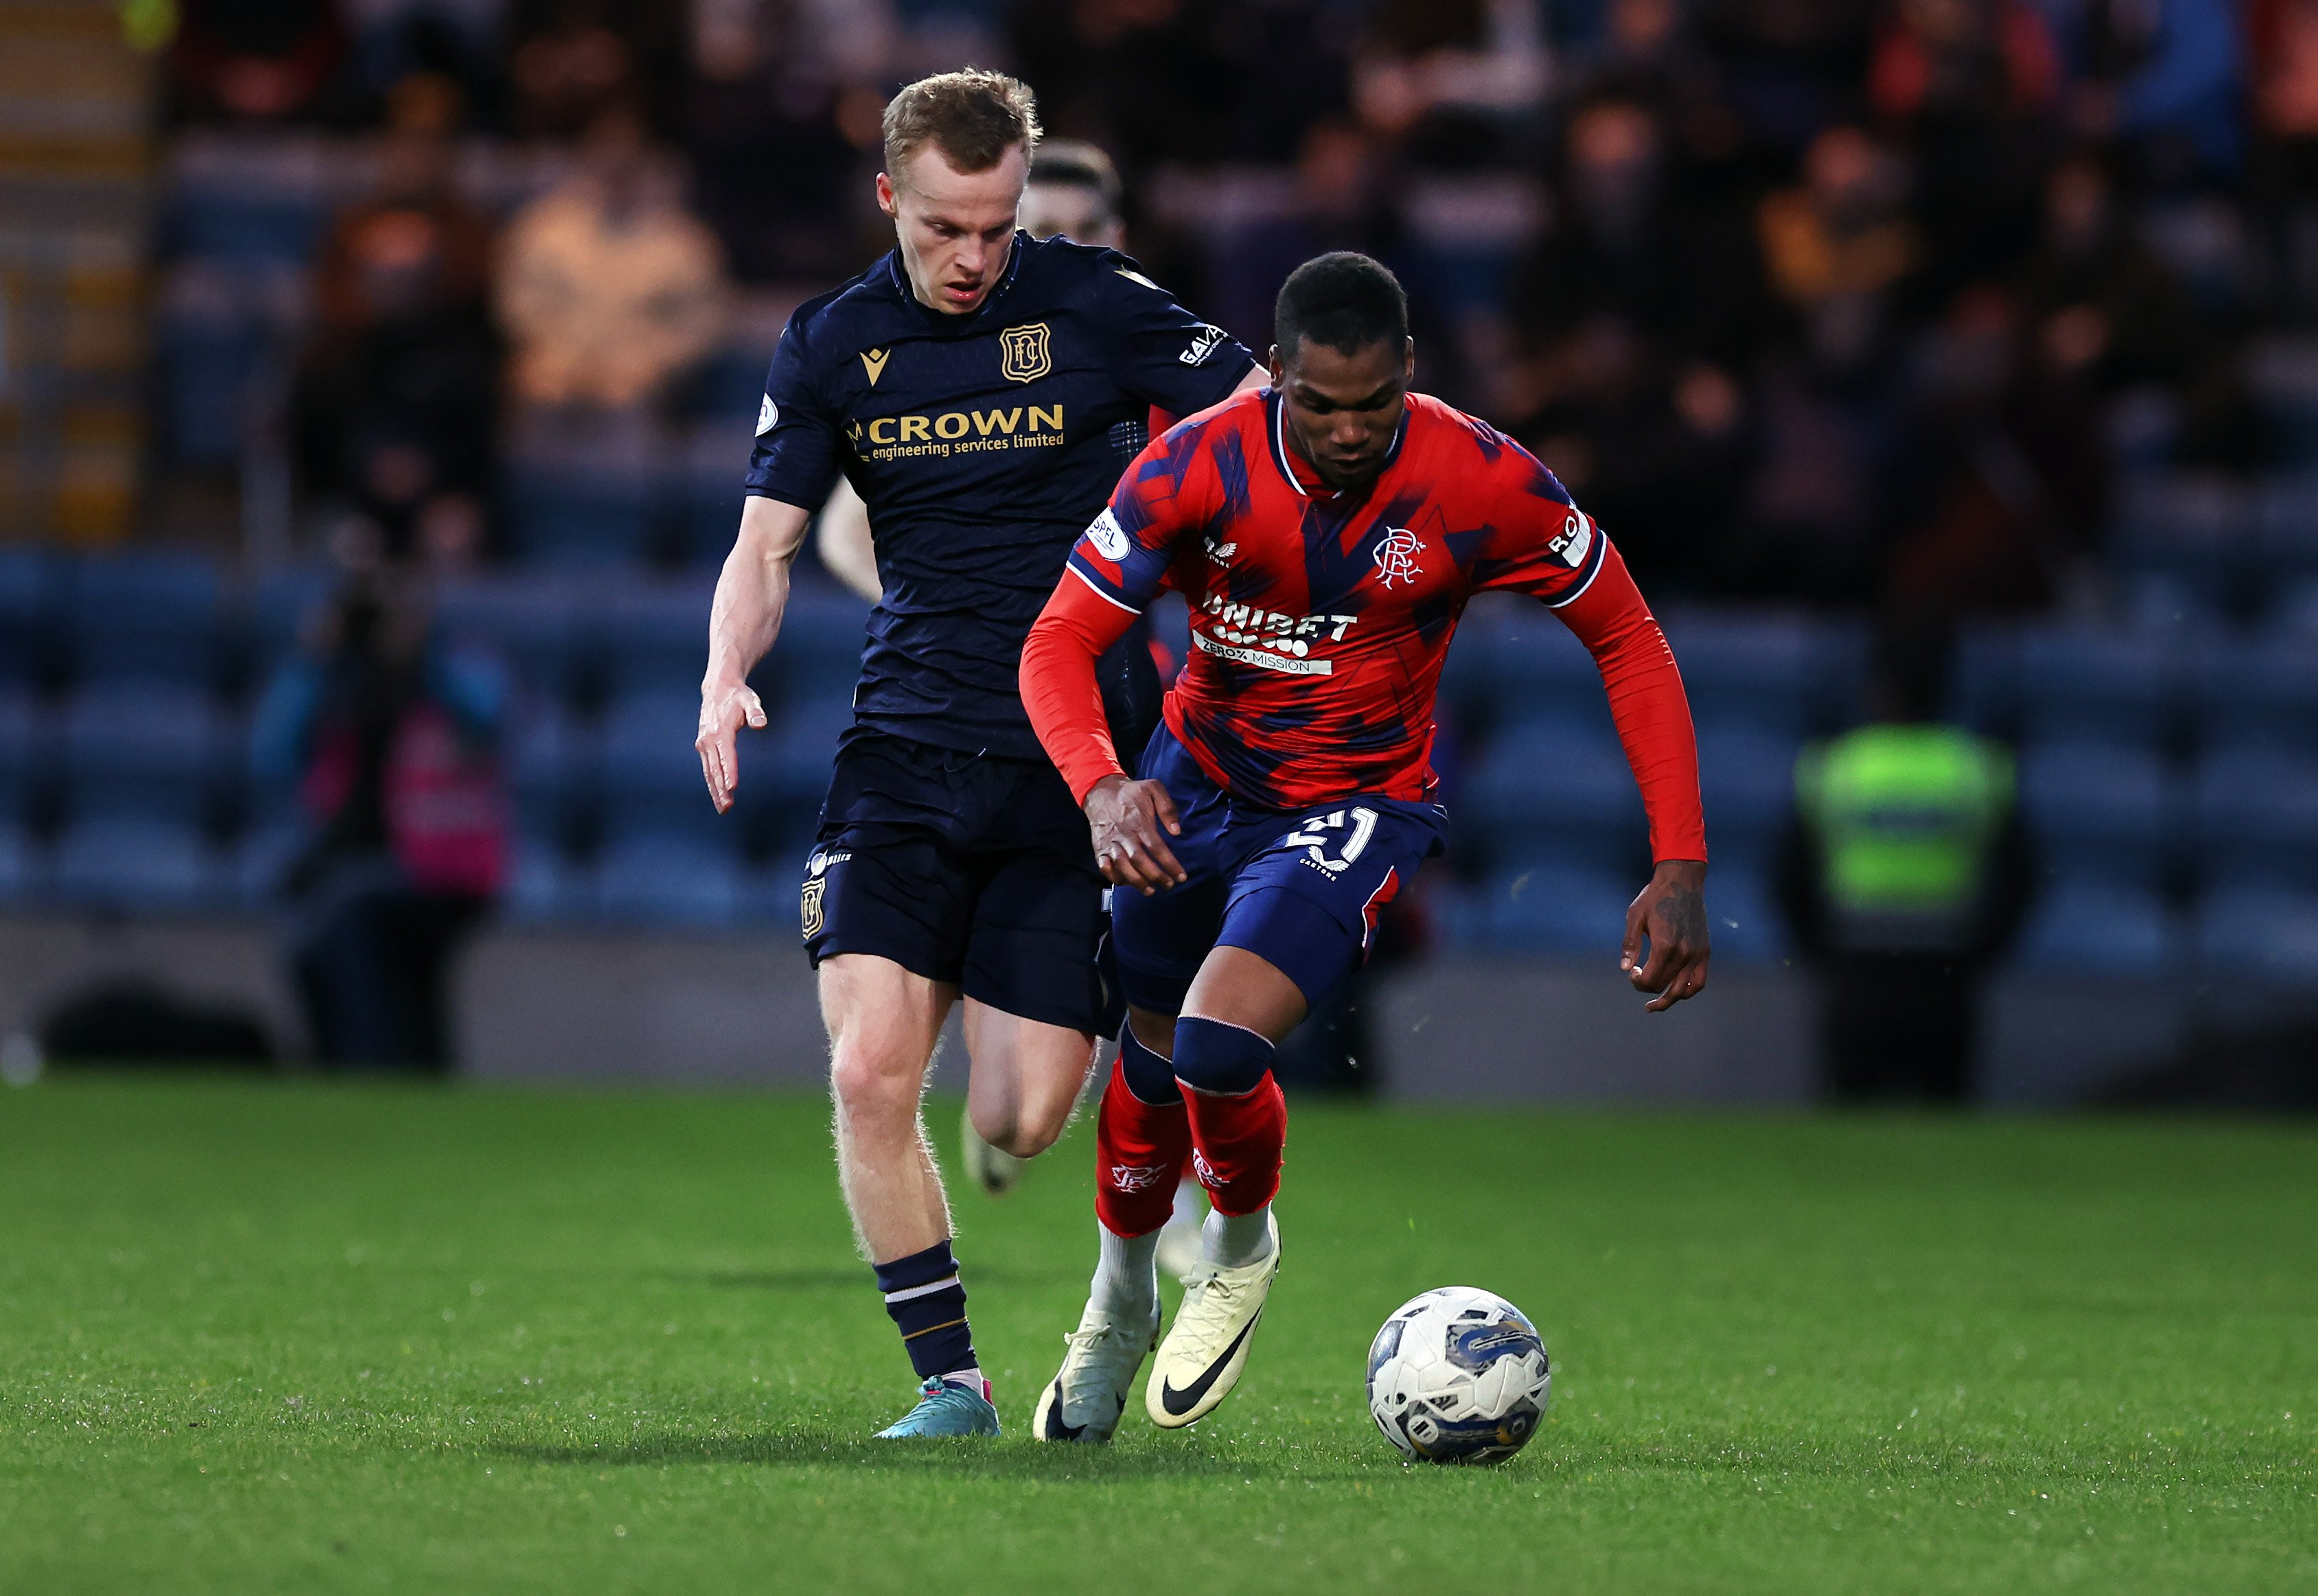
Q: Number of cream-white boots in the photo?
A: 2